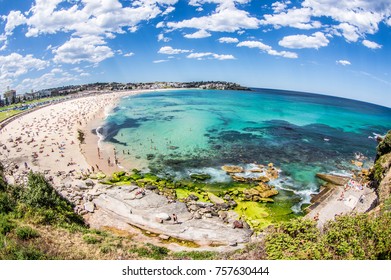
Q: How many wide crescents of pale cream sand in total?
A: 1